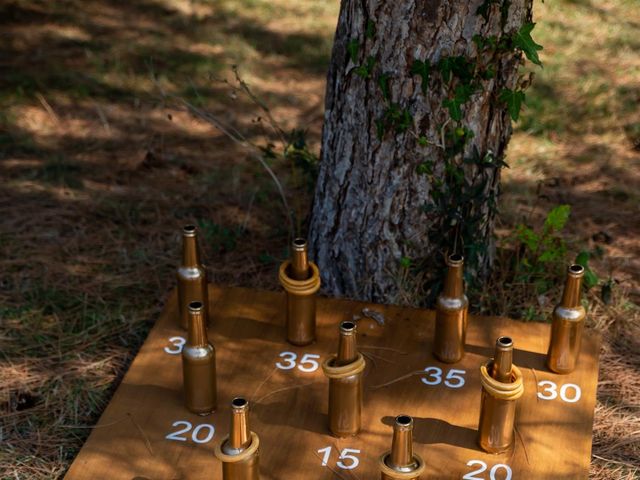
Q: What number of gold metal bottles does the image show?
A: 9